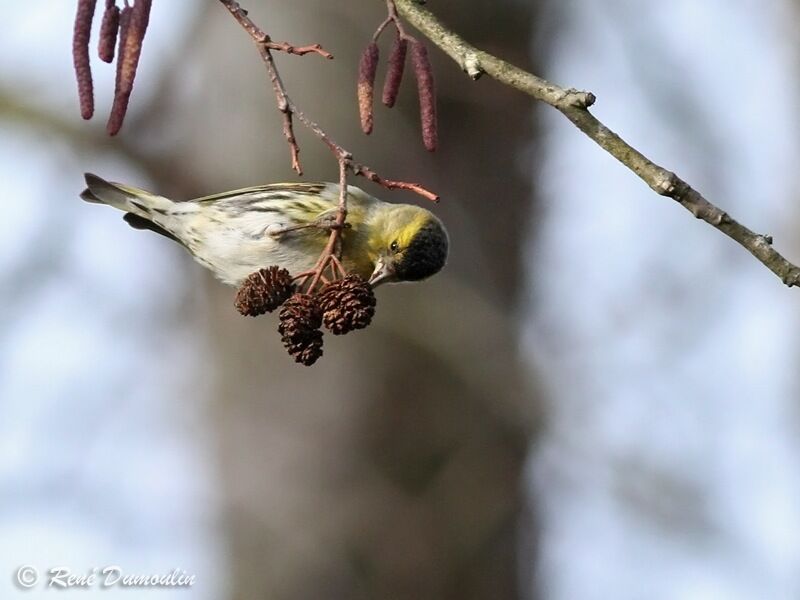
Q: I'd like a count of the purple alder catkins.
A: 7